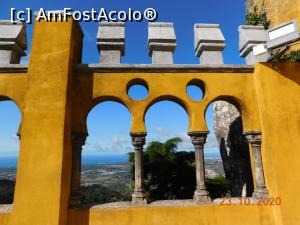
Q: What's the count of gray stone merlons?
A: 5